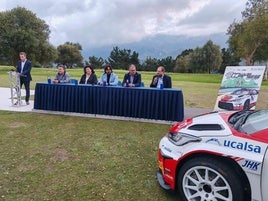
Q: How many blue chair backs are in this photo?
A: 3